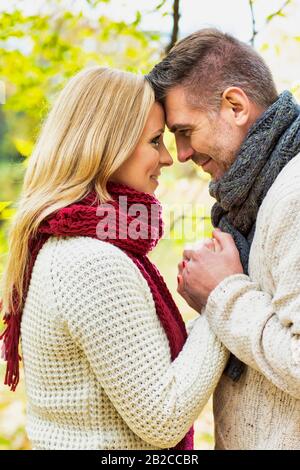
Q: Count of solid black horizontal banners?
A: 1